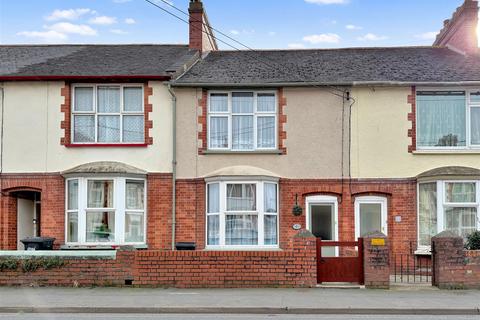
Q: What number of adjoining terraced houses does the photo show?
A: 3